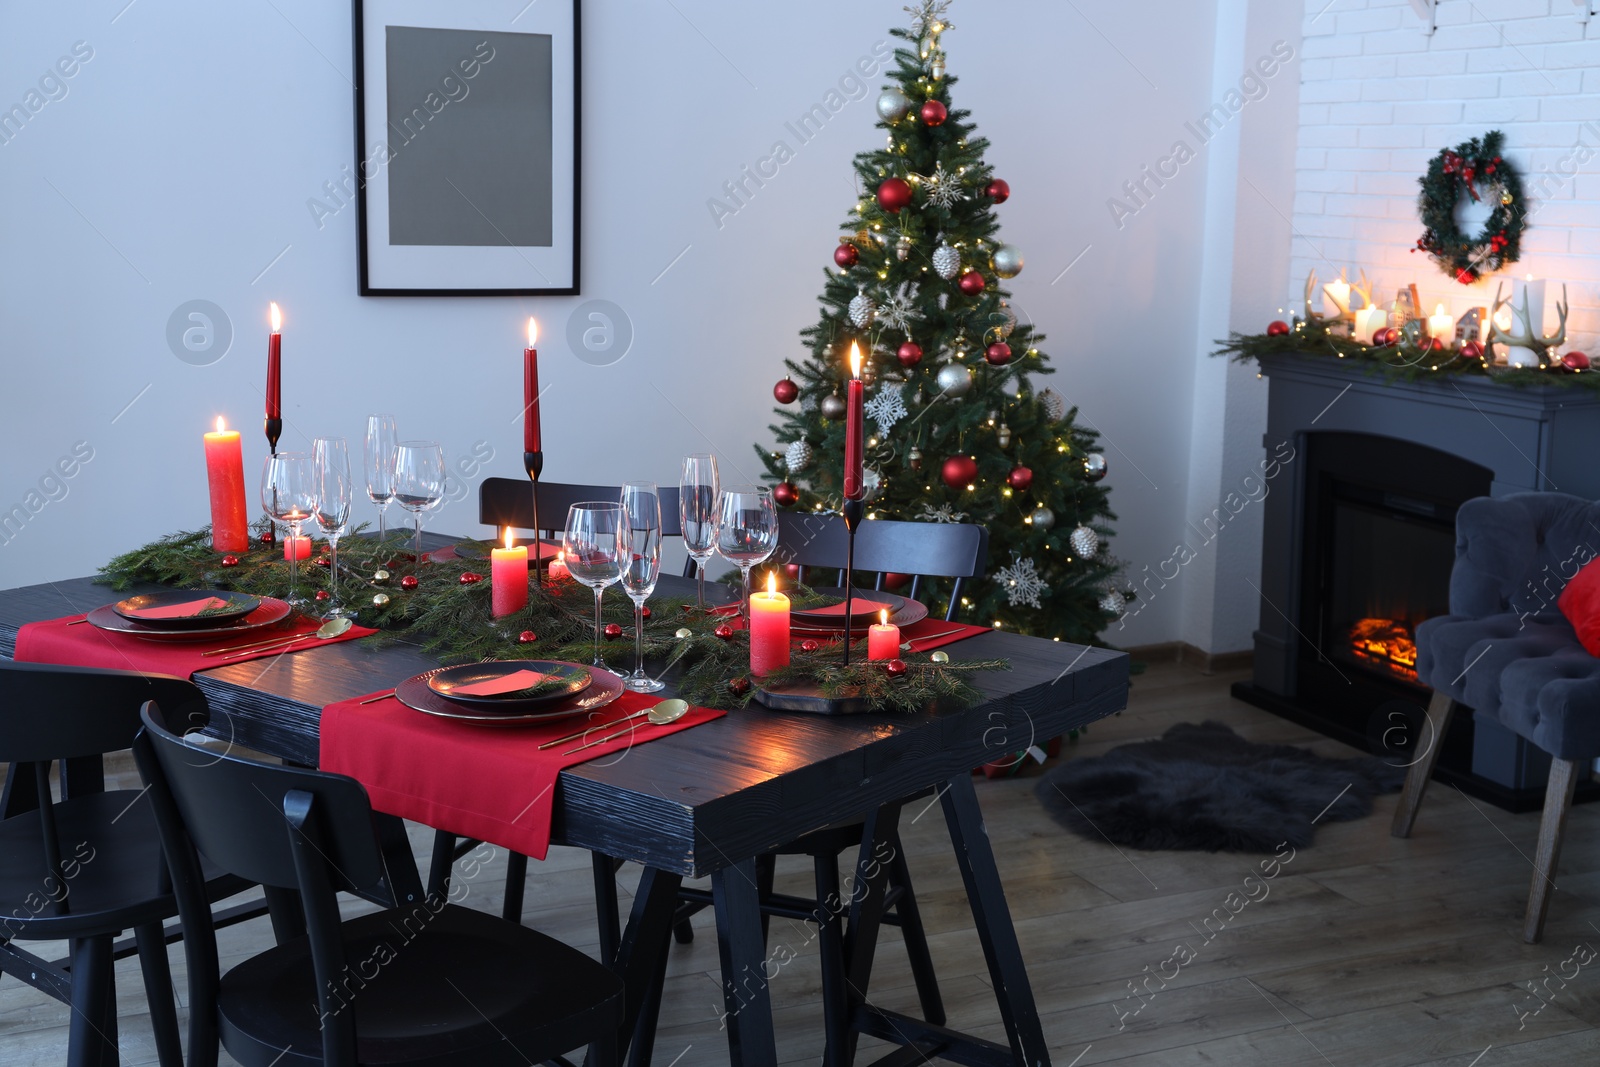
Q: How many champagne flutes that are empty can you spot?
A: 4